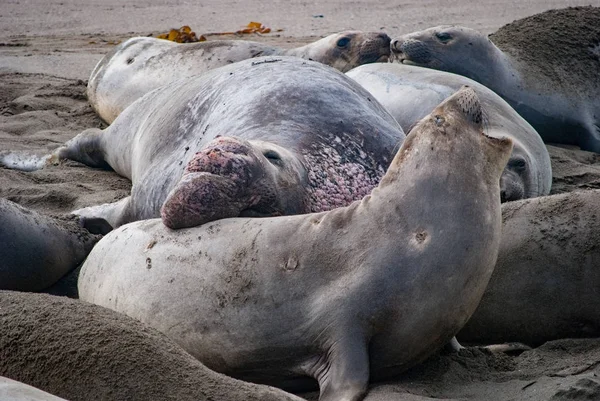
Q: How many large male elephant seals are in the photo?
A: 1